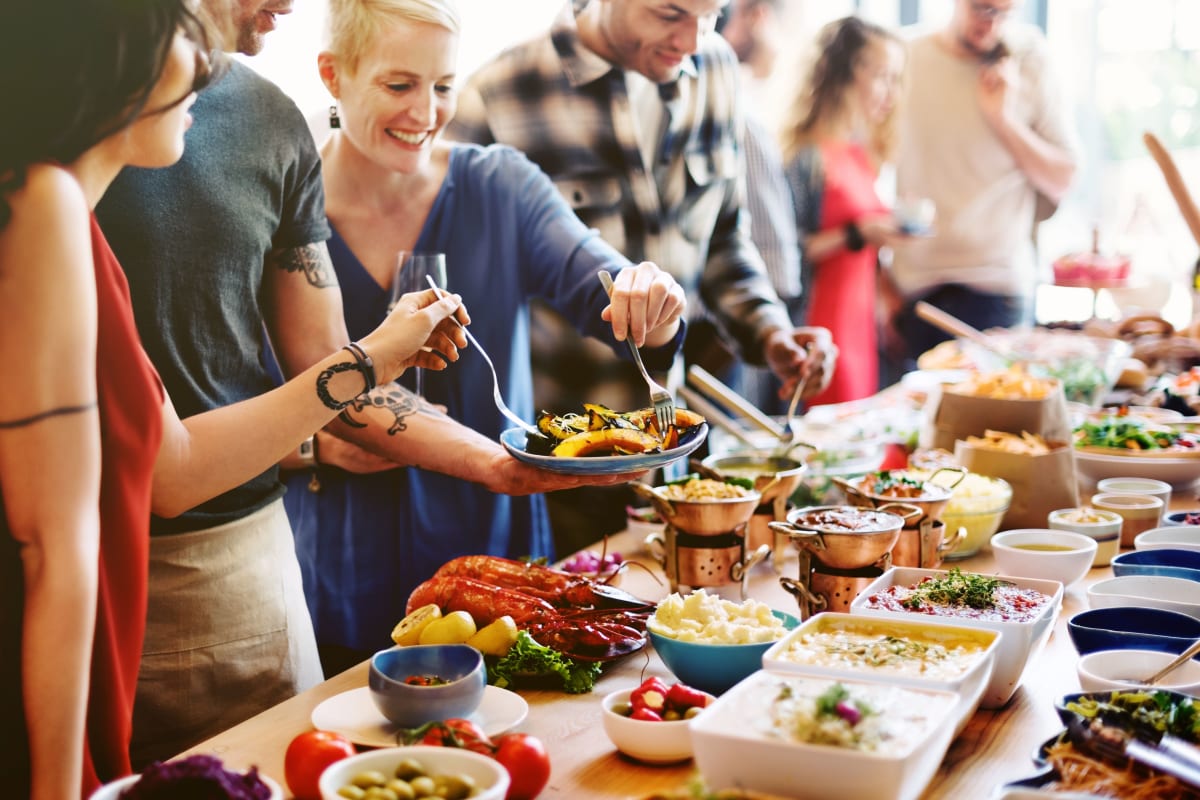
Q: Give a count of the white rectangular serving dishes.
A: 3